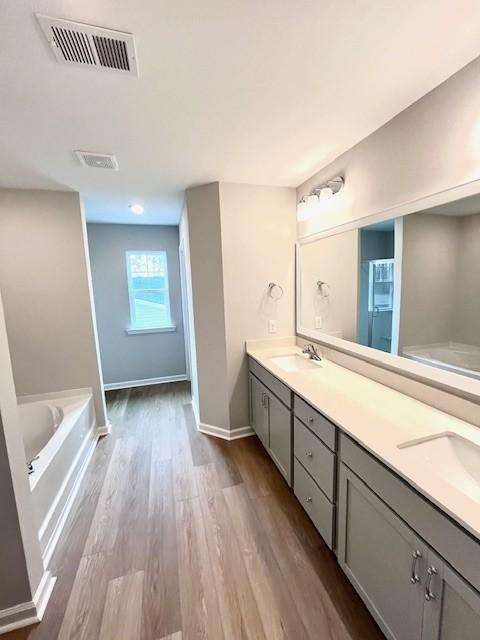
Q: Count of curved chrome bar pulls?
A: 4